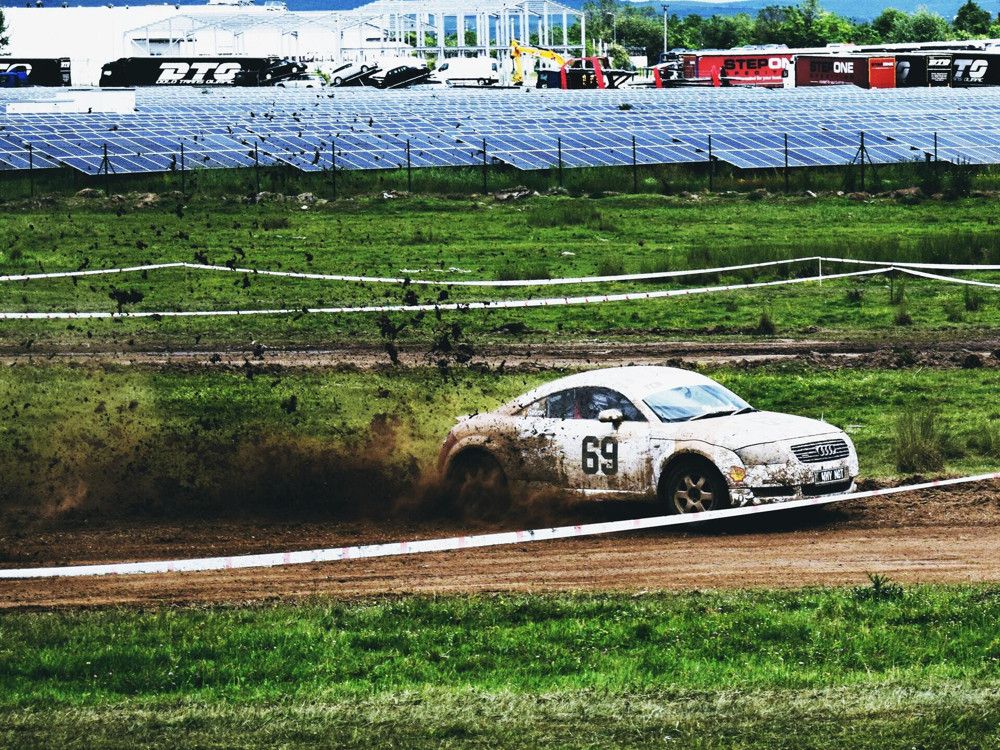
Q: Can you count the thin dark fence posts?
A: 13